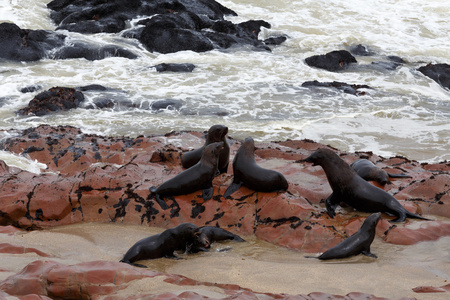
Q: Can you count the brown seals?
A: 8